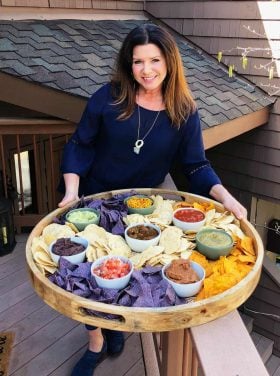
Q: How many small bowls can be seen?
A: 8